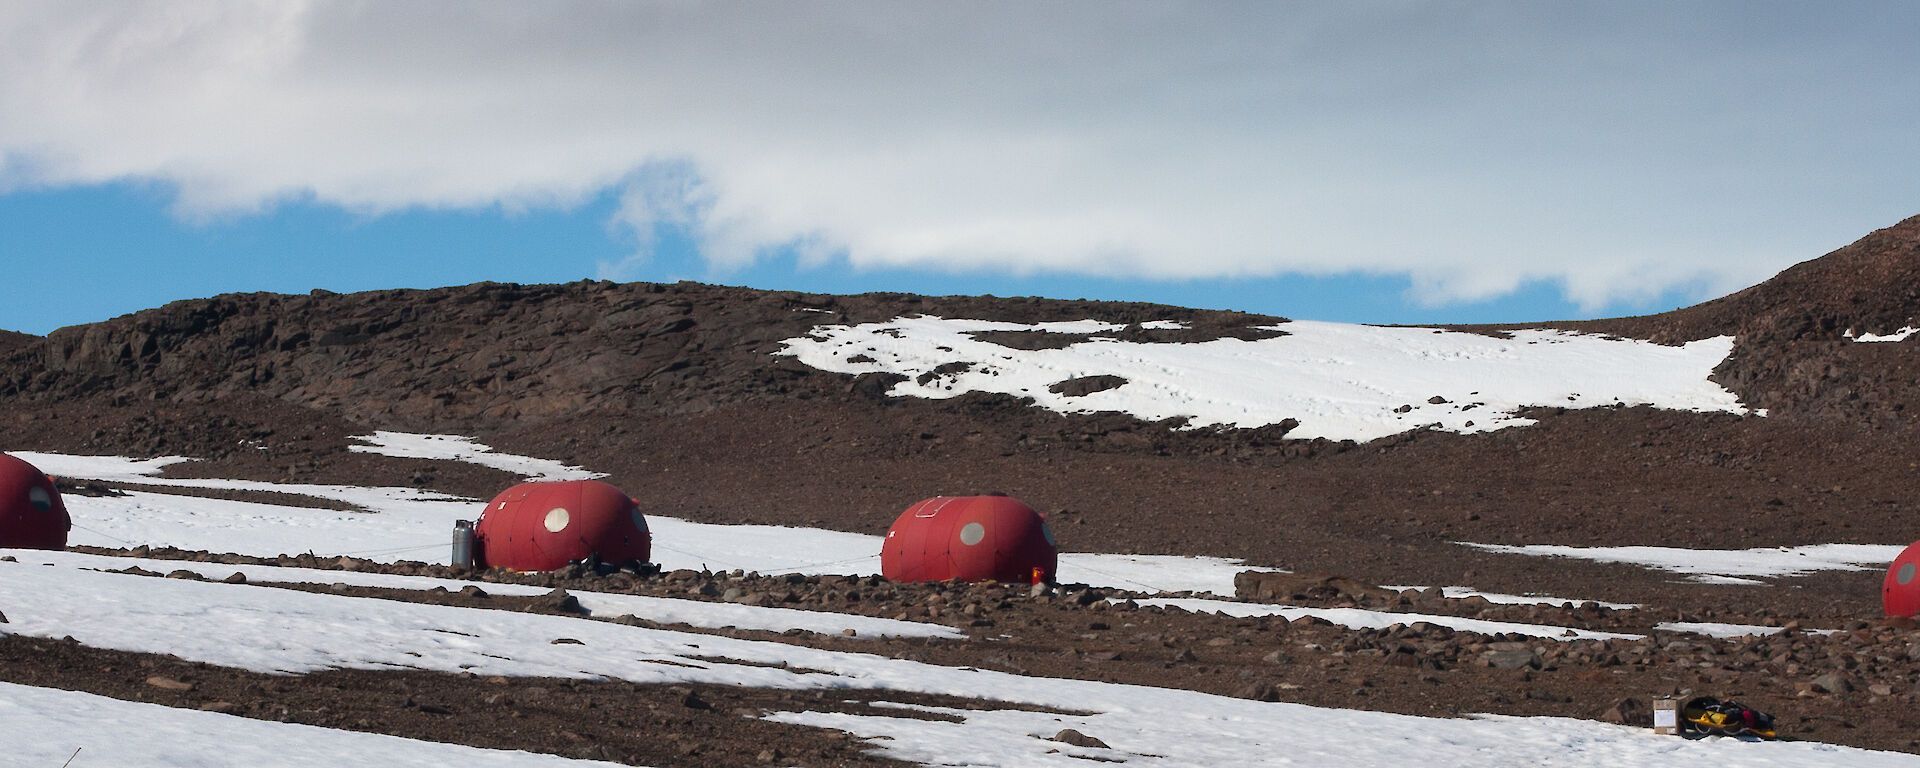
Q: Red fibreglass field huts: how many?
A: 4